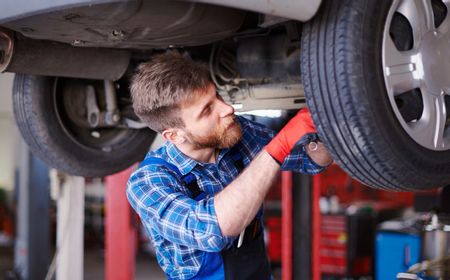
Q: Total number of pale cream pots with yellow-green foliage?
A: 0